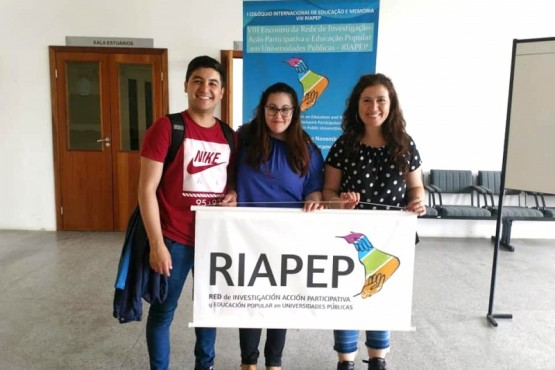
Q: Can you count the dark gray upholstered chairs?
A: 4